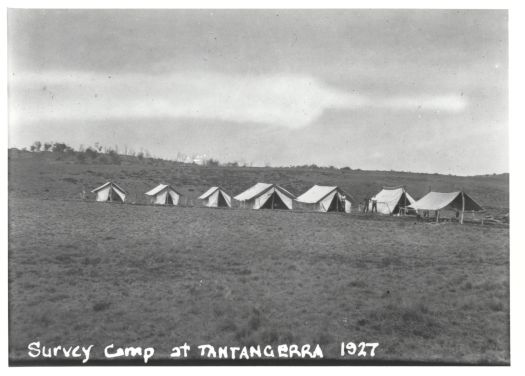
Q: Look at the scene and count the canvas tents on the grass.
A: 7